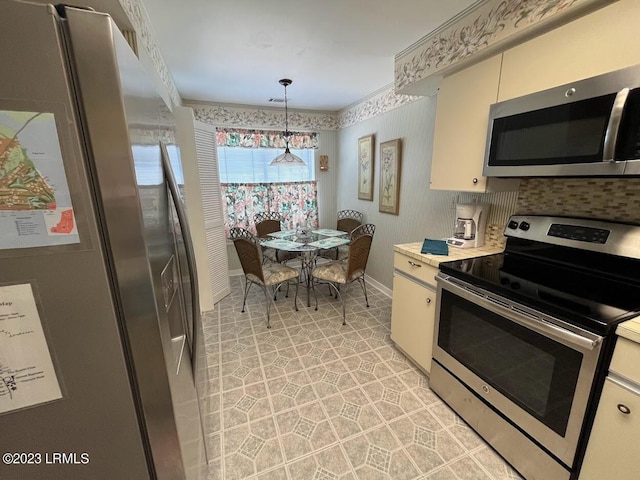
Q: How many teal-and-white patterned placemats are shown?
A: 4